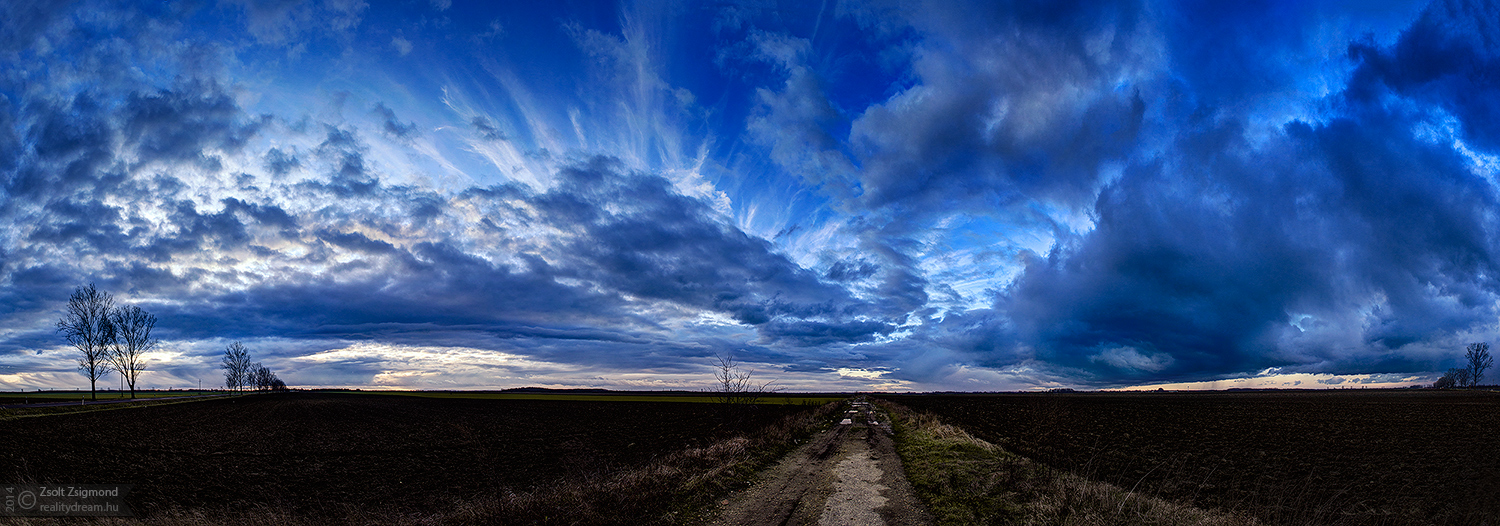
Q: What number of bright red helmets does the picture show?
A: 0